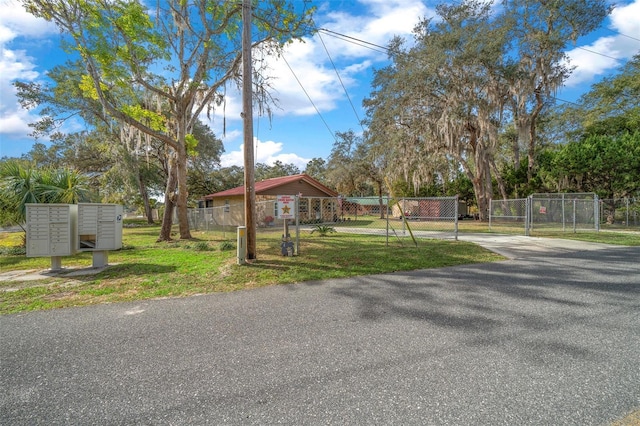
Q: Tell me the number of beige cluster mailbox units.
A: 2